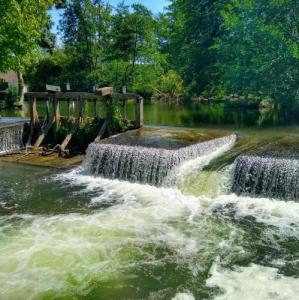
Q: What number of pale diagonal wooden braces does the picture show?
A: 3